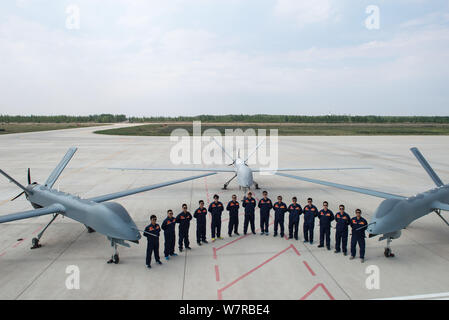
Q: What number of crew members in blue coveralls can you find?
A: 14